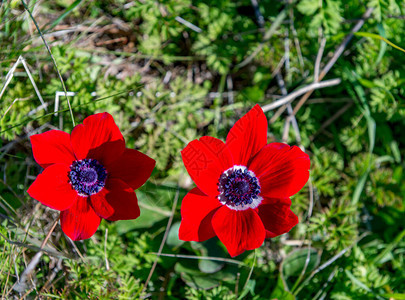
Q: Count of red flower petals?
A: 12